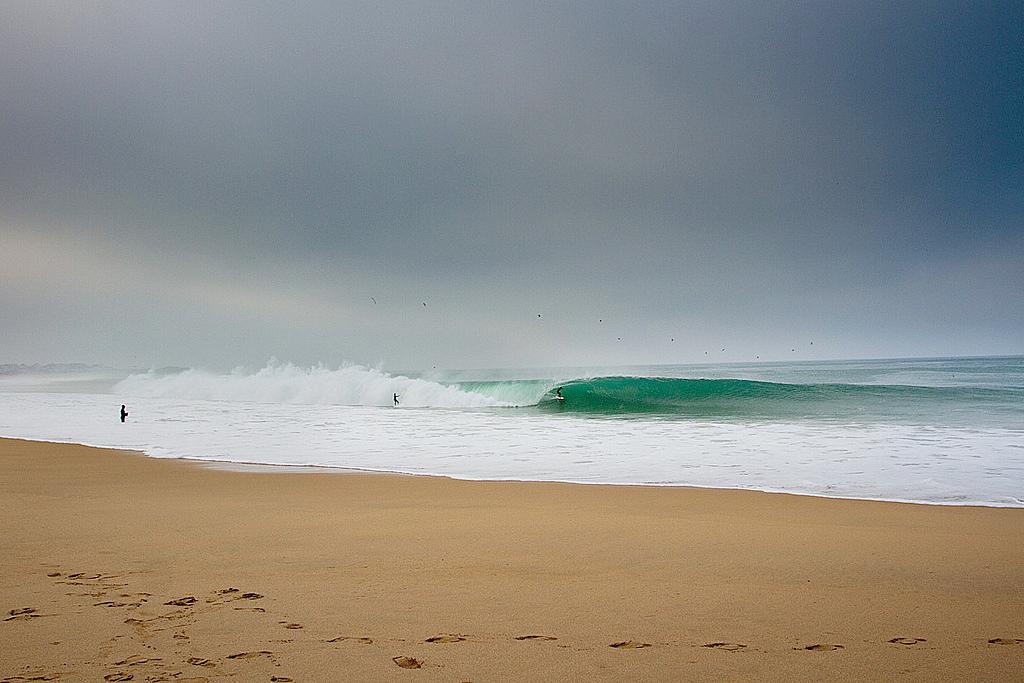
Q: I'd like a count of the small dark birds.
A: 12